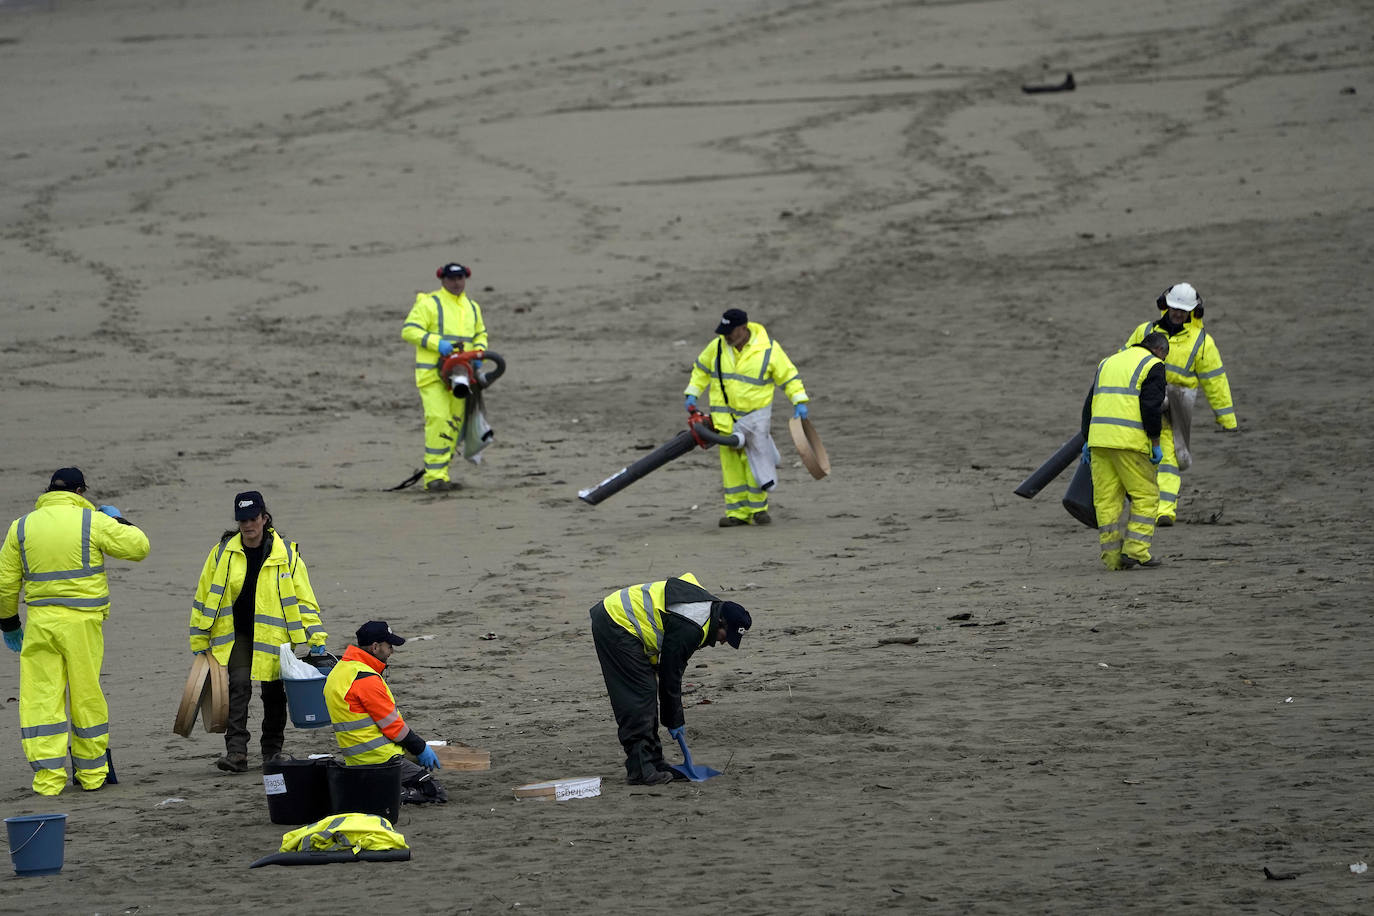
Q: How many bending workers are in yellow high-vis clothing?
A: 1